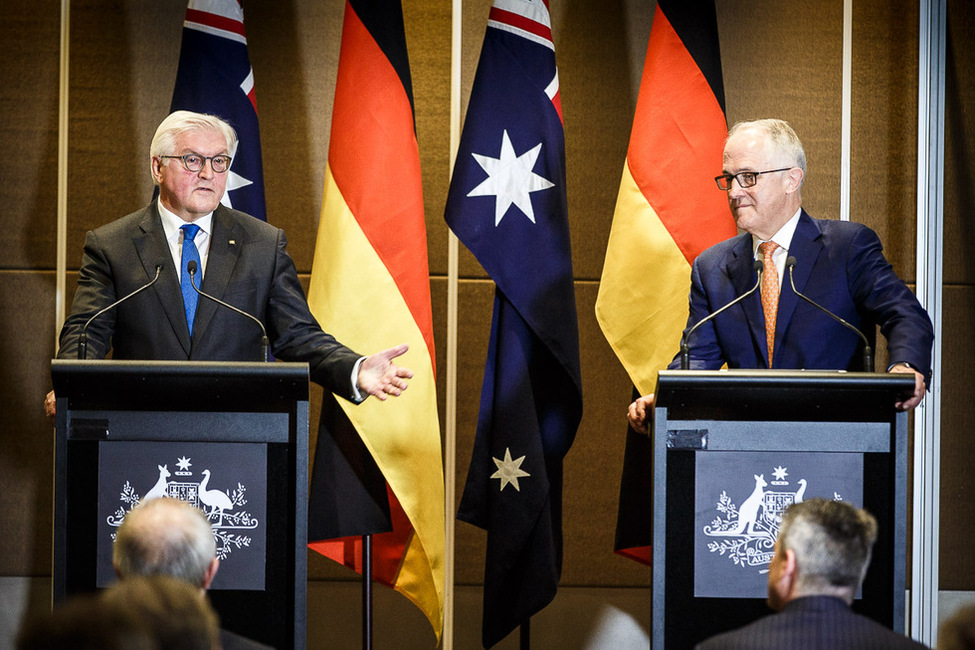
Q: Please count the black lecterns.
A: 2